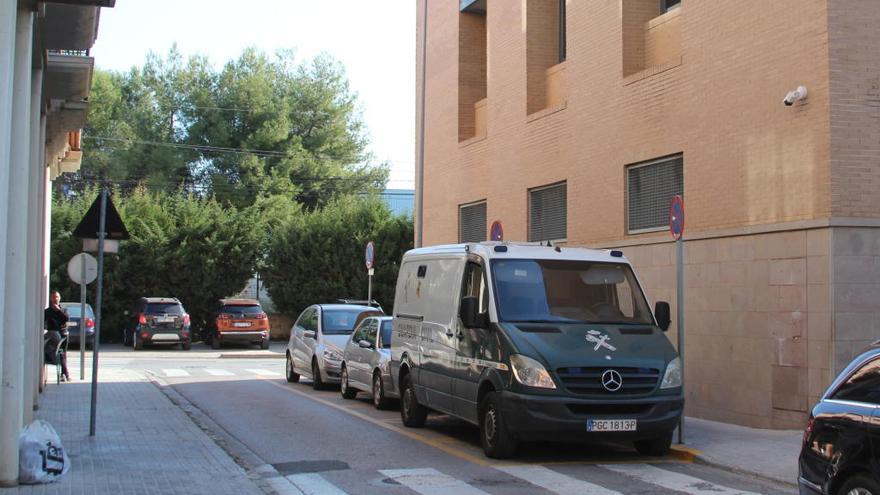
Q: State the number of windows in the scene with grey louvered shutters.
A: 3